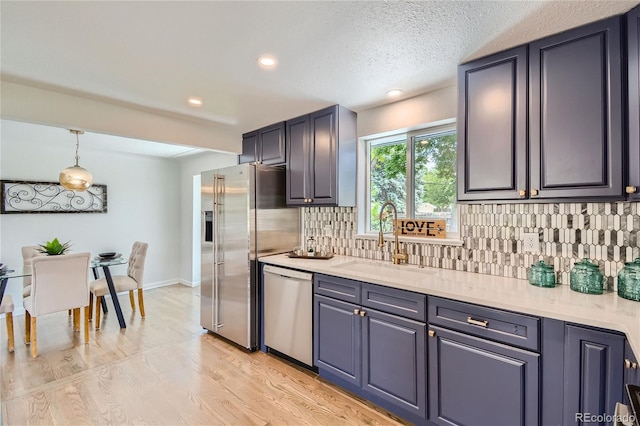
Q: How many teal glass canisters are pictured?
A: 3